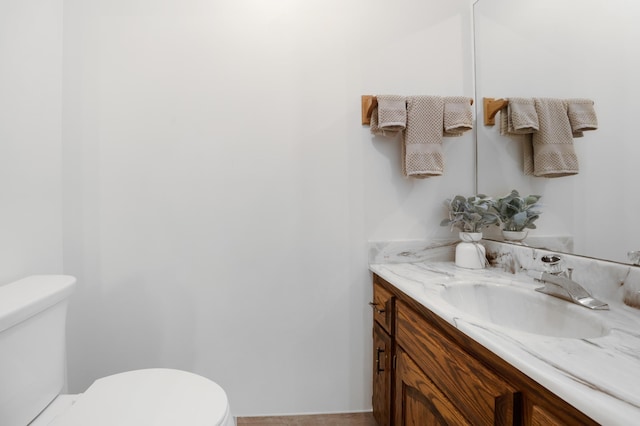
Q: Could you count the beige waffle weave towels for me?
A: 3